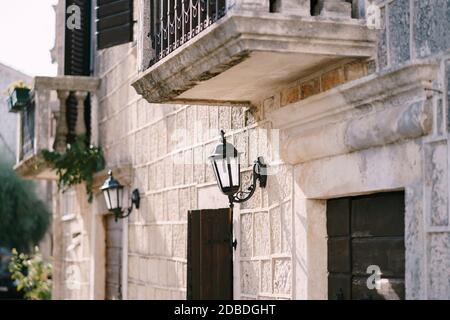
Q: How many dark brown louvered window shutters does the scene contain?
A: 2